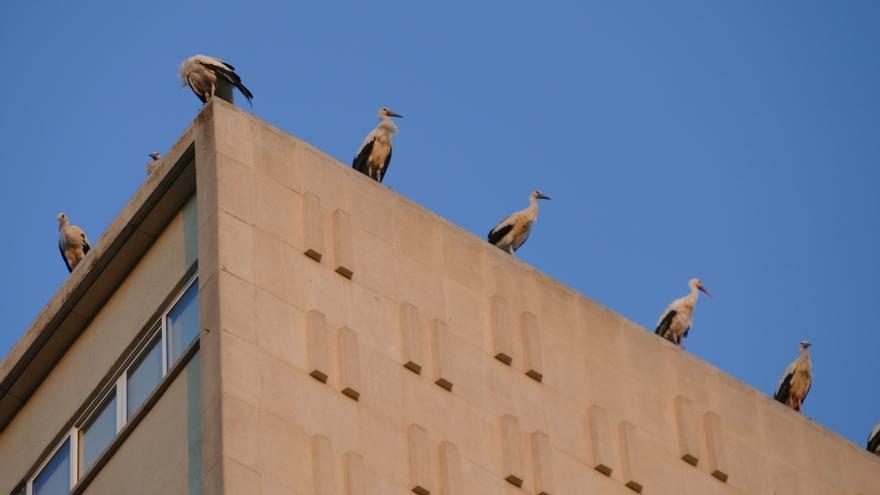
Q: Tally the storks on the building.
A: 8